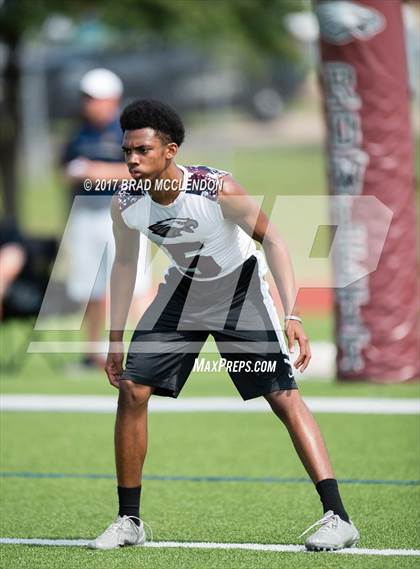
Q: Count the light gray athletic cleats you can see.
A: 2